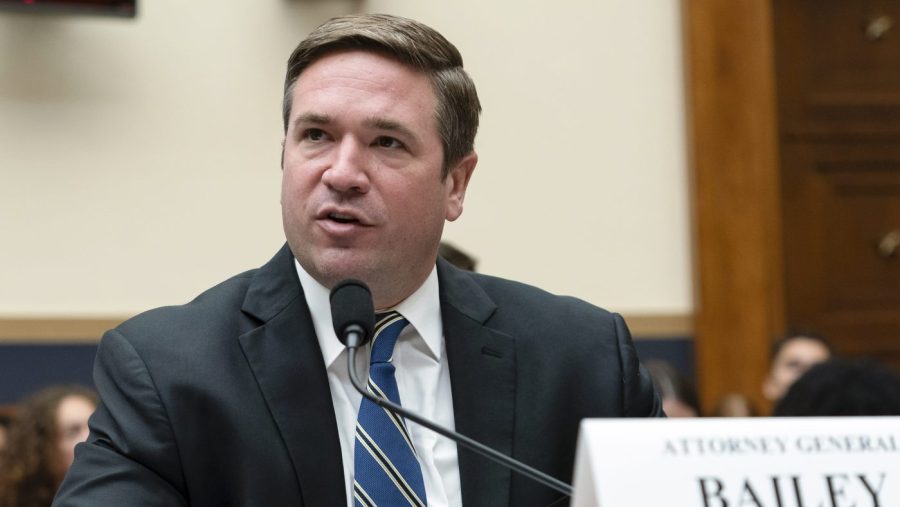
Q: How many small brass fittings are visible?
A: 2